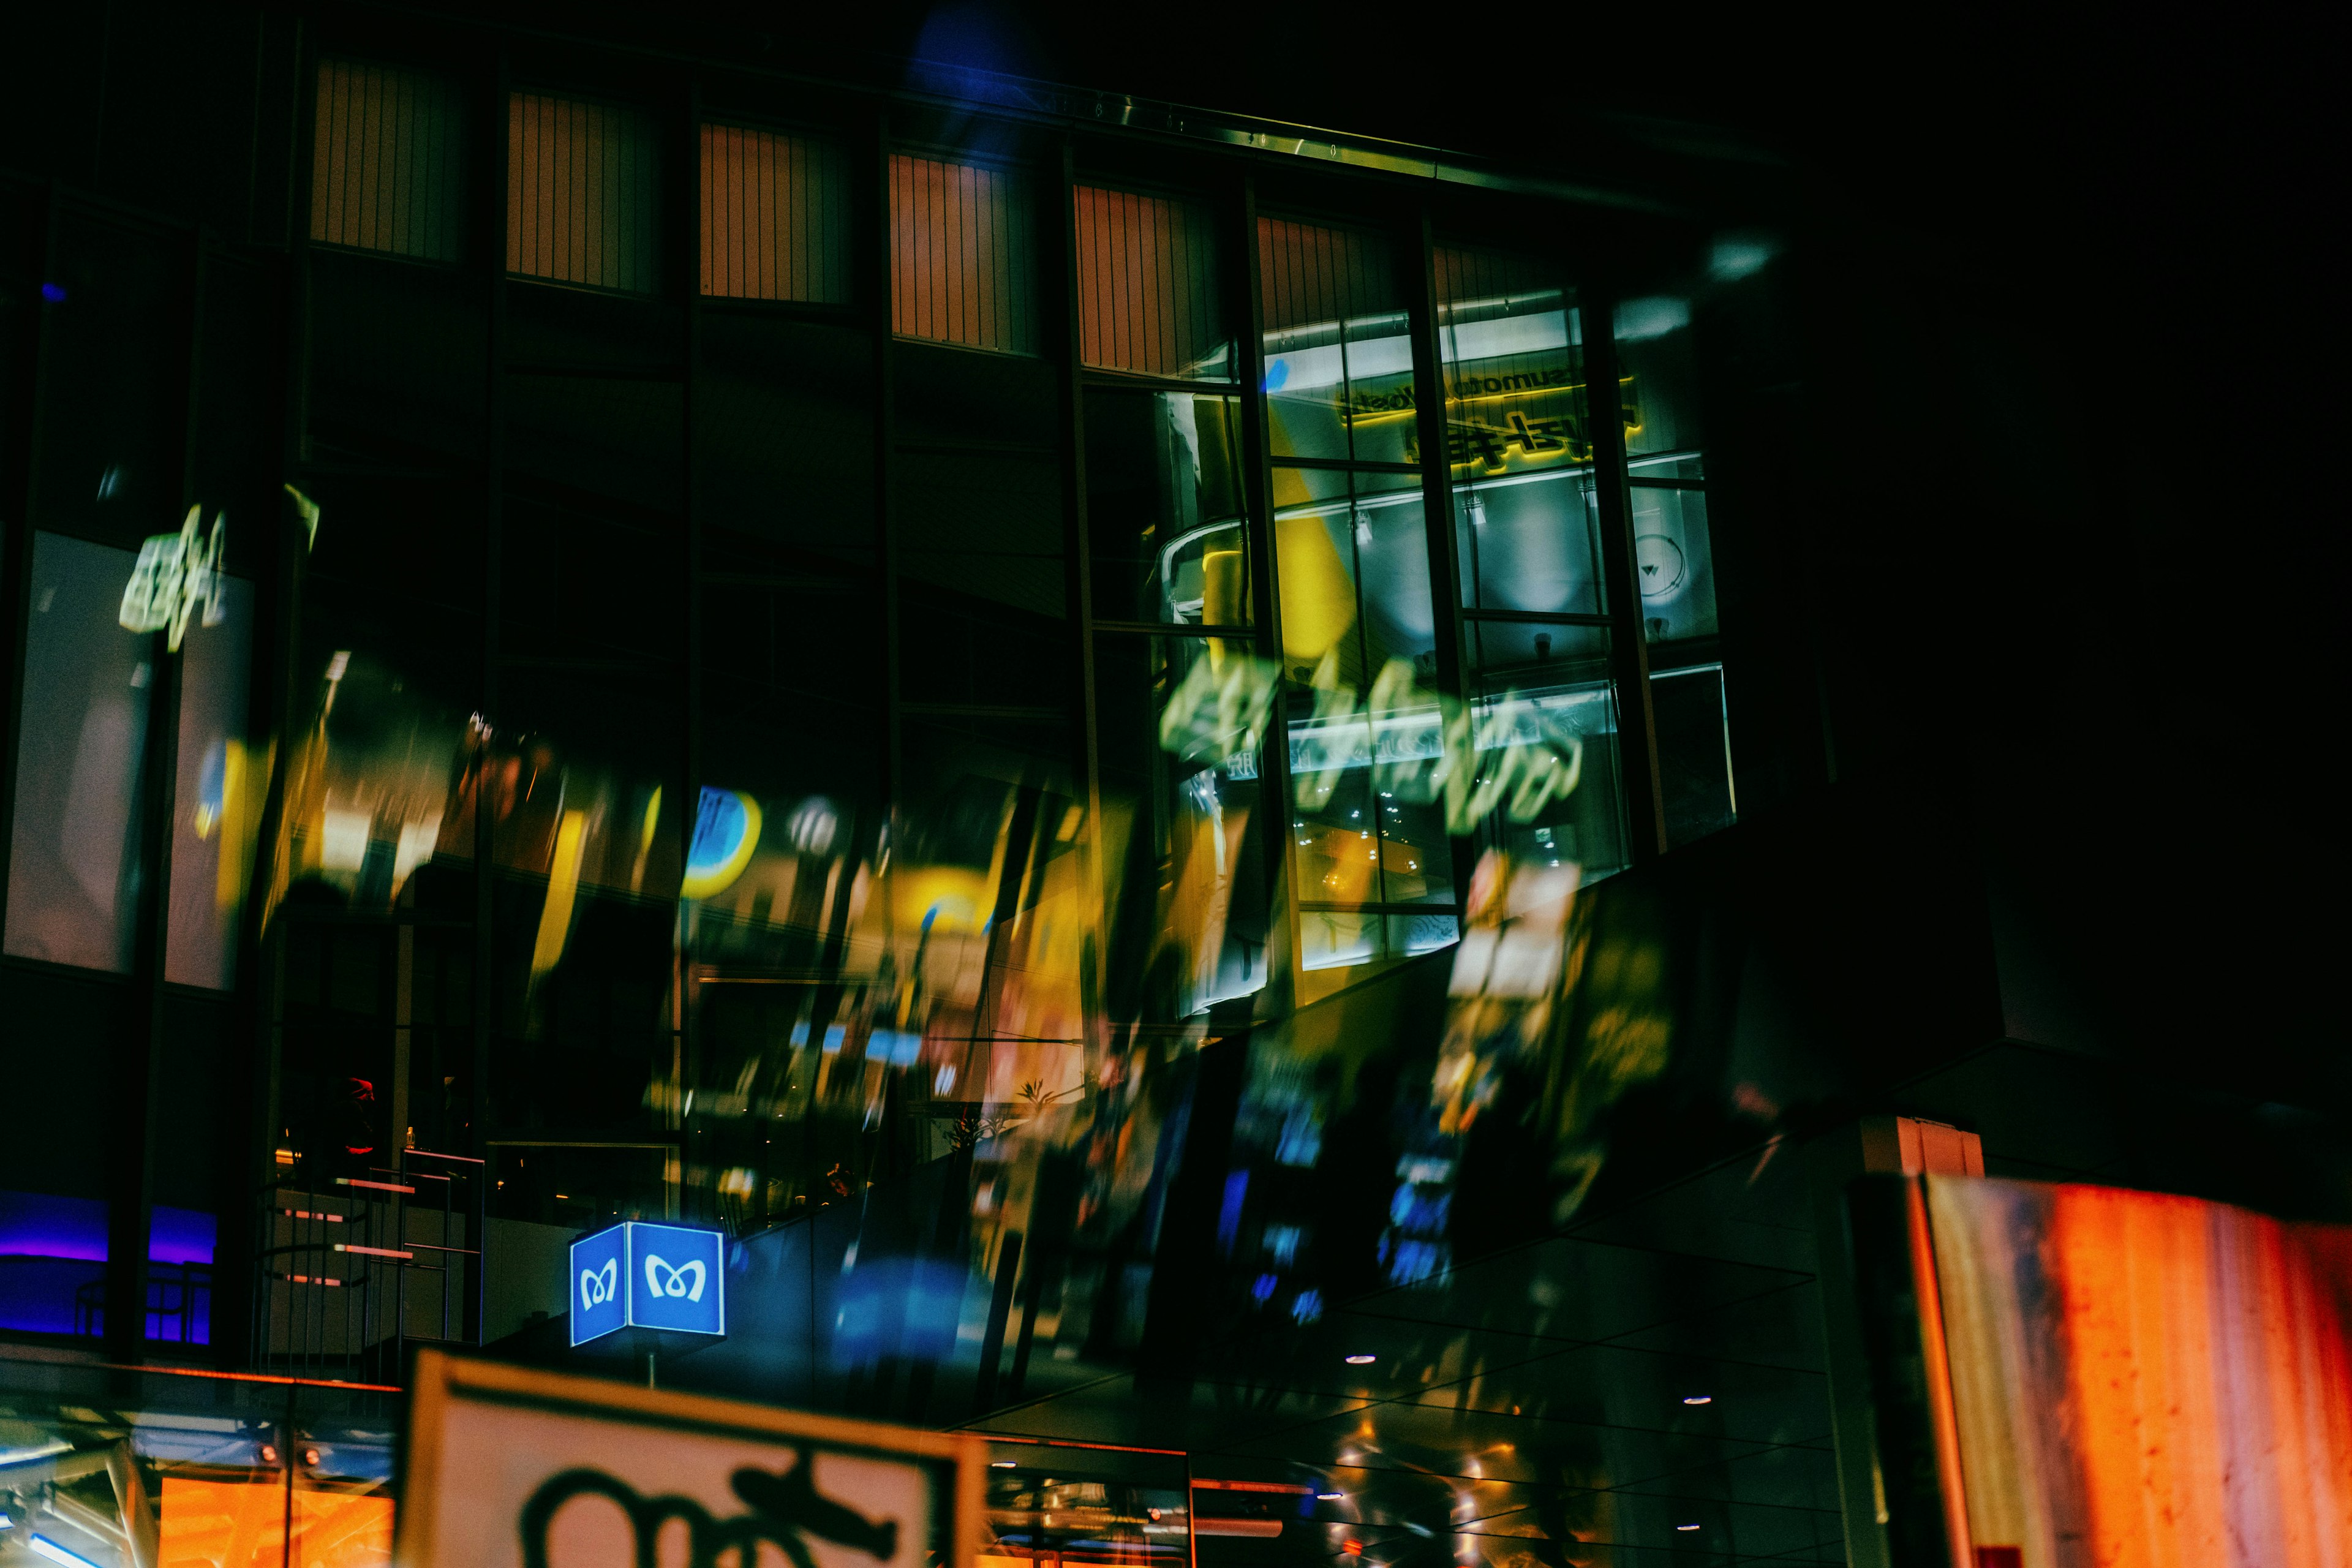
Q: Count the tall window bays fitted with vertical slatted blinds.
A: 7